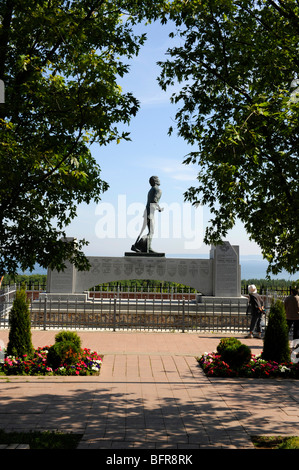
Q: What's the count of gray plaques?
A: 2